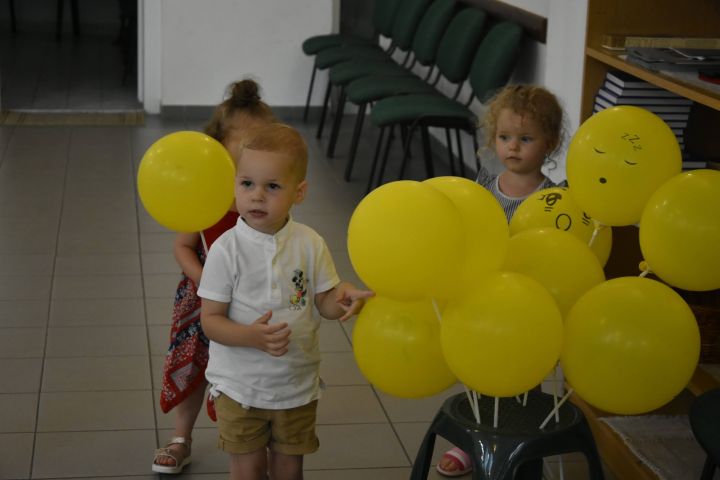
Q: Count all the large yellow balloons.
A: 10